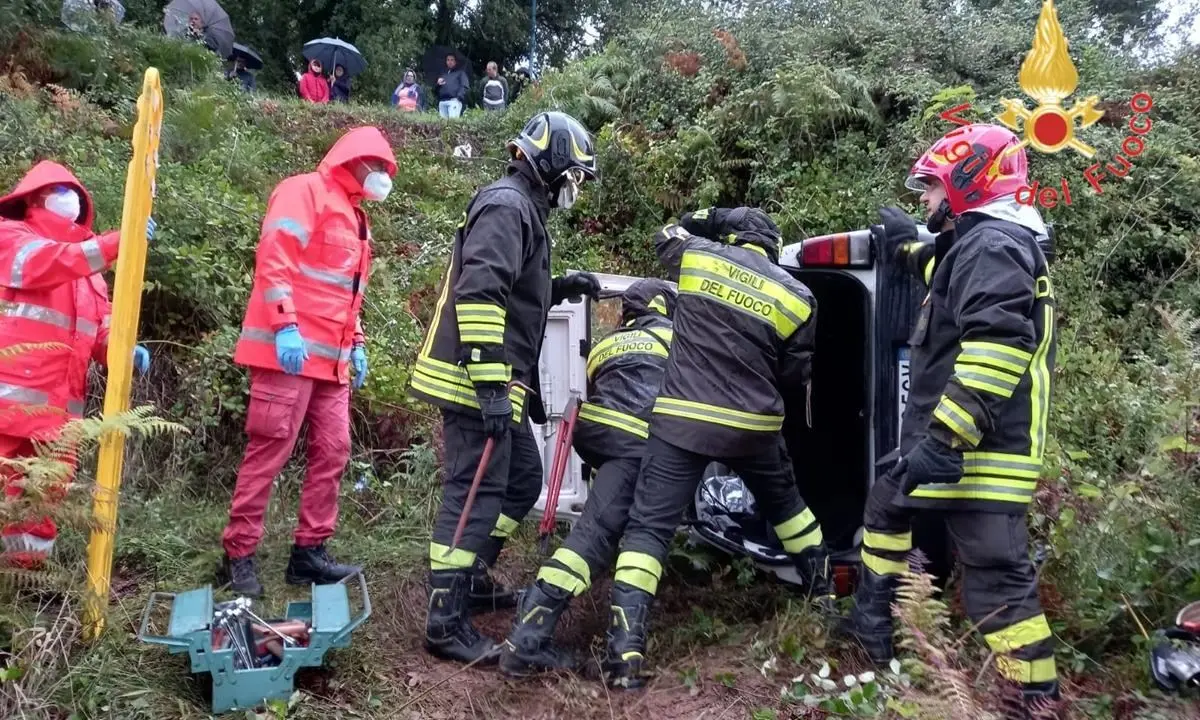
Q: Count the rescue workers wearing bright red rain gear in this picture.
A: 2